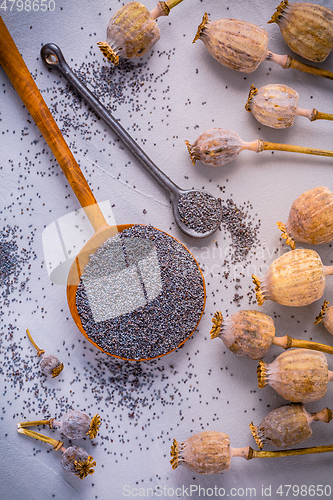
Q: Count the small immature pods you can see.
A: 3